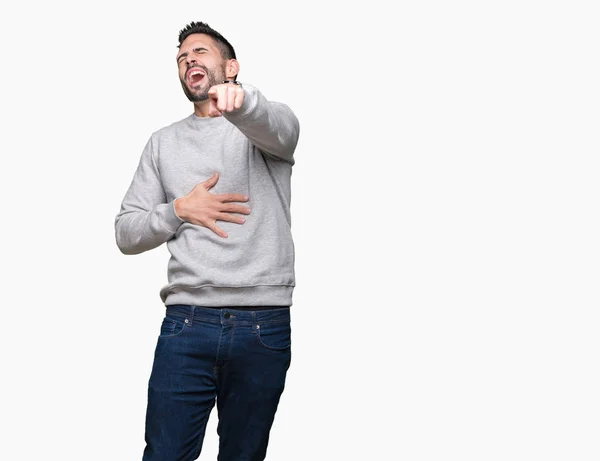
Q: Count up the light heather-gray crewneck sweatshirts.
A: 1